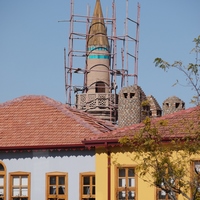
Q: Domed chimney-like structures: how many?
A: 3